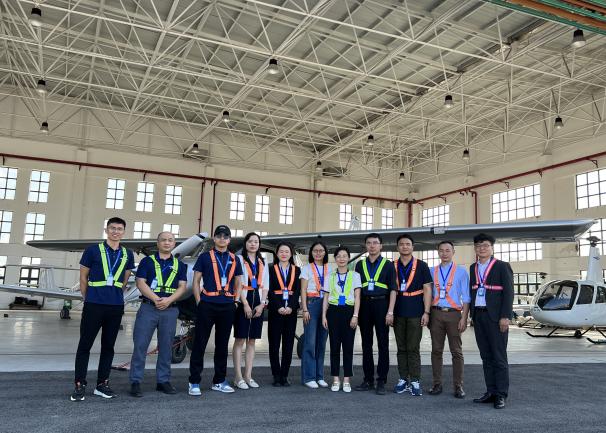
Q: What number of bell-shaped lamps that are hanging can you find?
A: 13